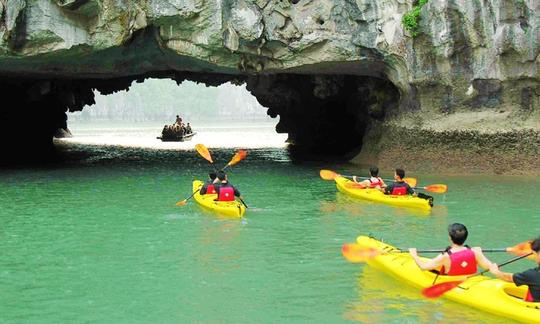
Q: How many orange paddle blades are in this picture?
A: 10